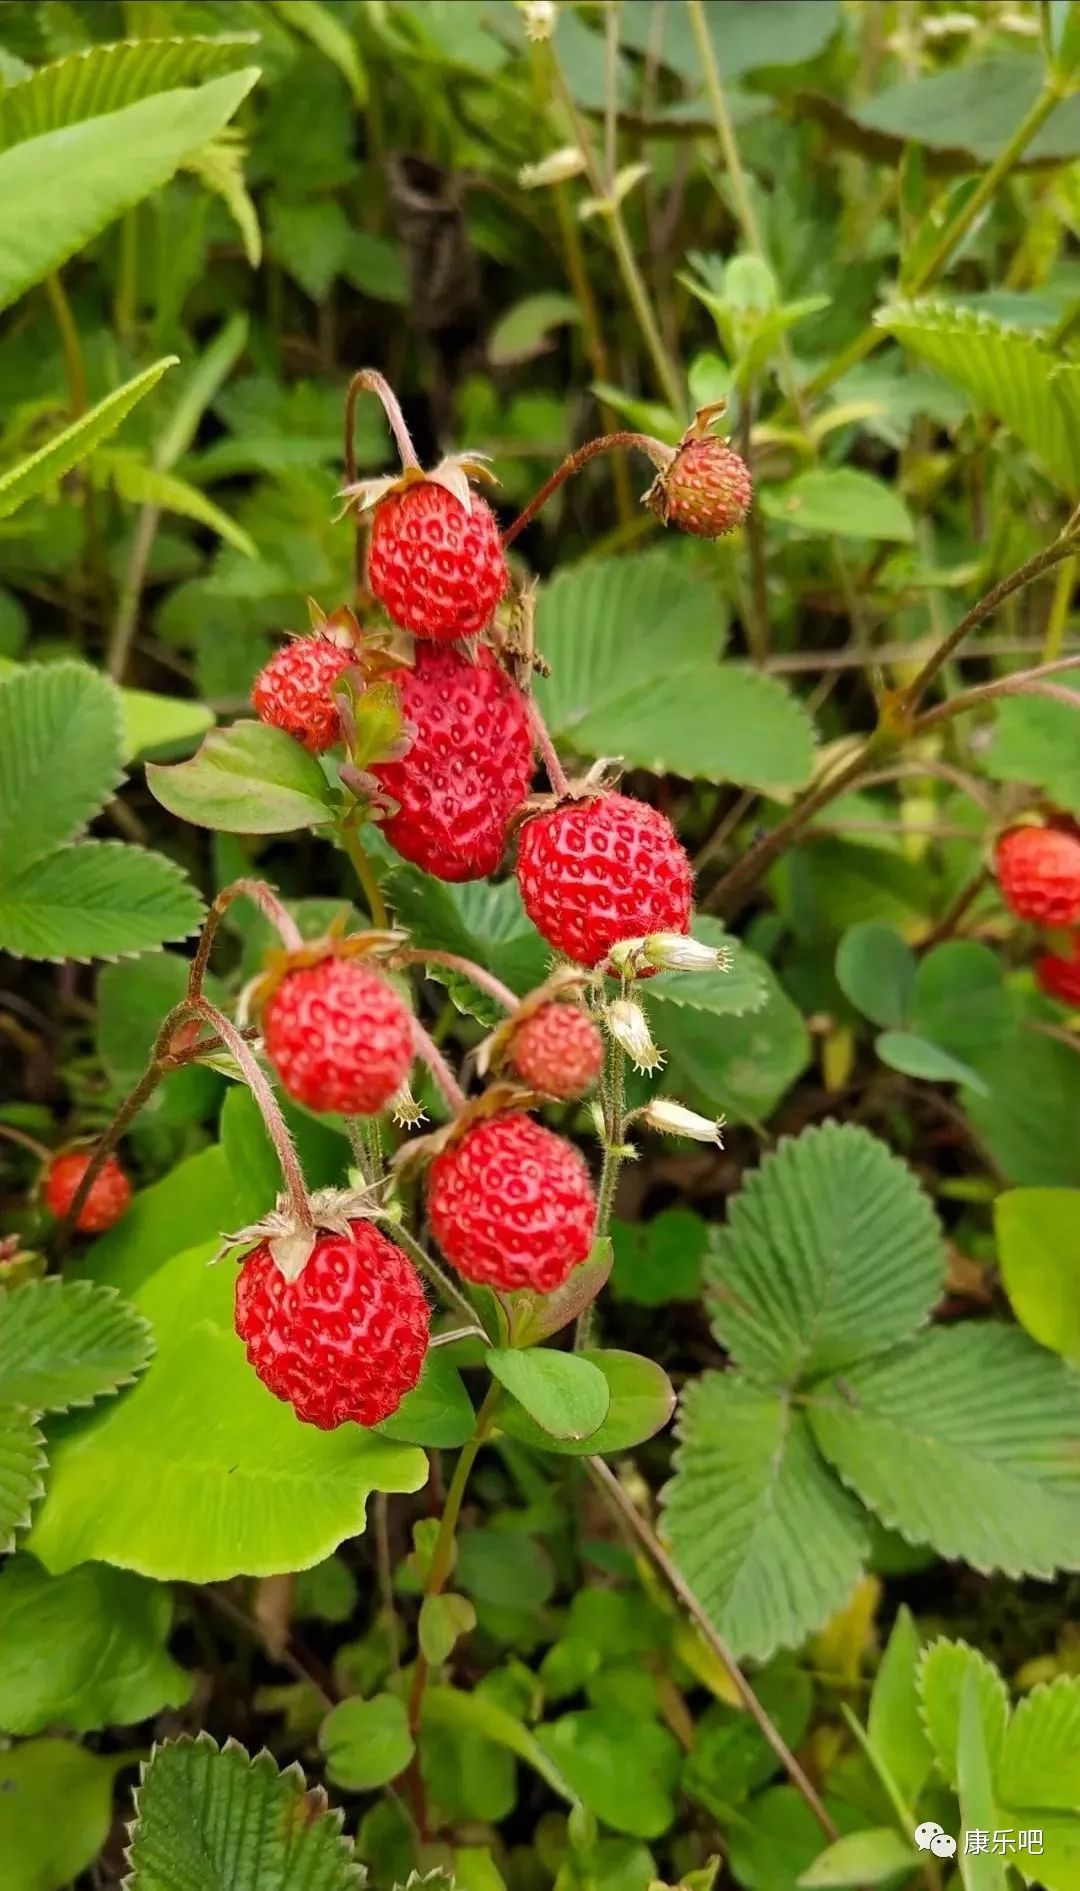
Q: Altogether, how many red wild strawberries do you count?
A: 12